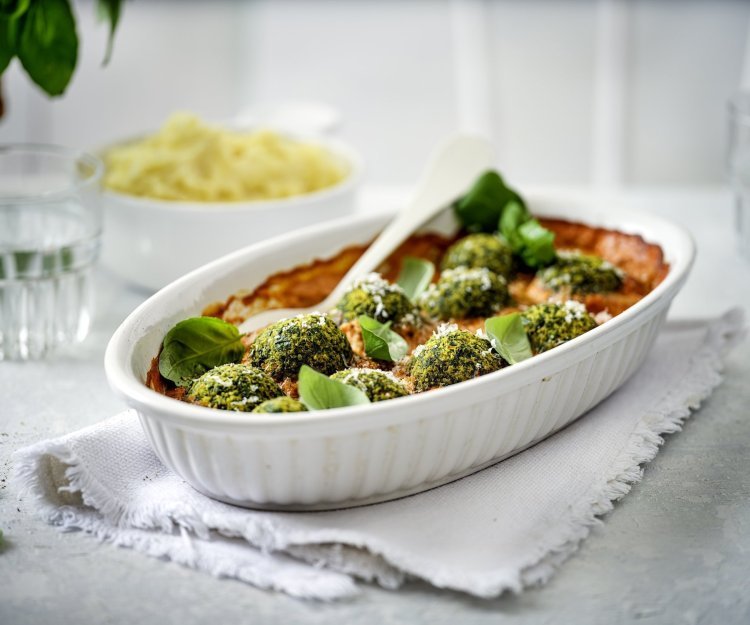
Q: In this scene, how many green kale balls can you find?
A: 10